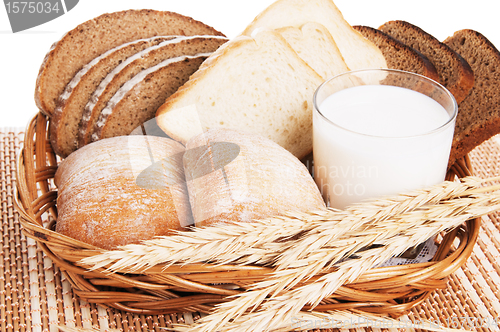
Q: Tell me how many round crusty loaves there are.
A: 2